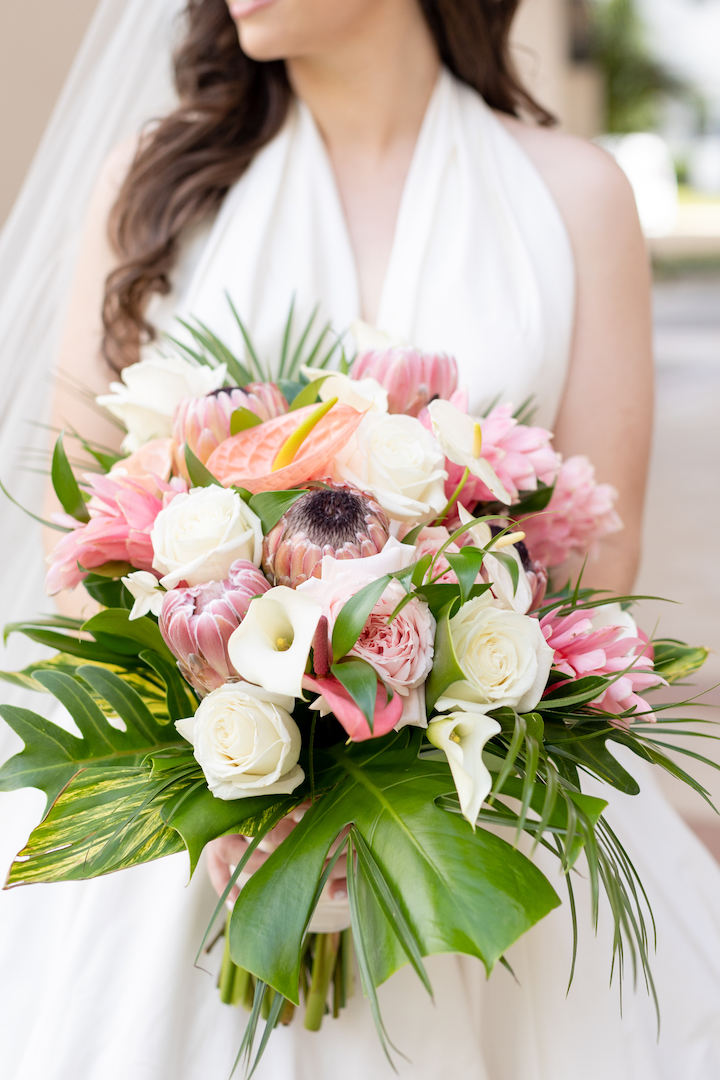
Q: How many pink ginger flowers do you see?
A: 4